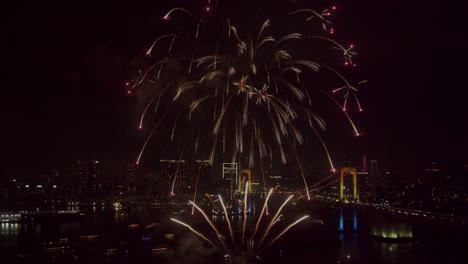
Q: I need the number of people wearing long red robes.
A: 0